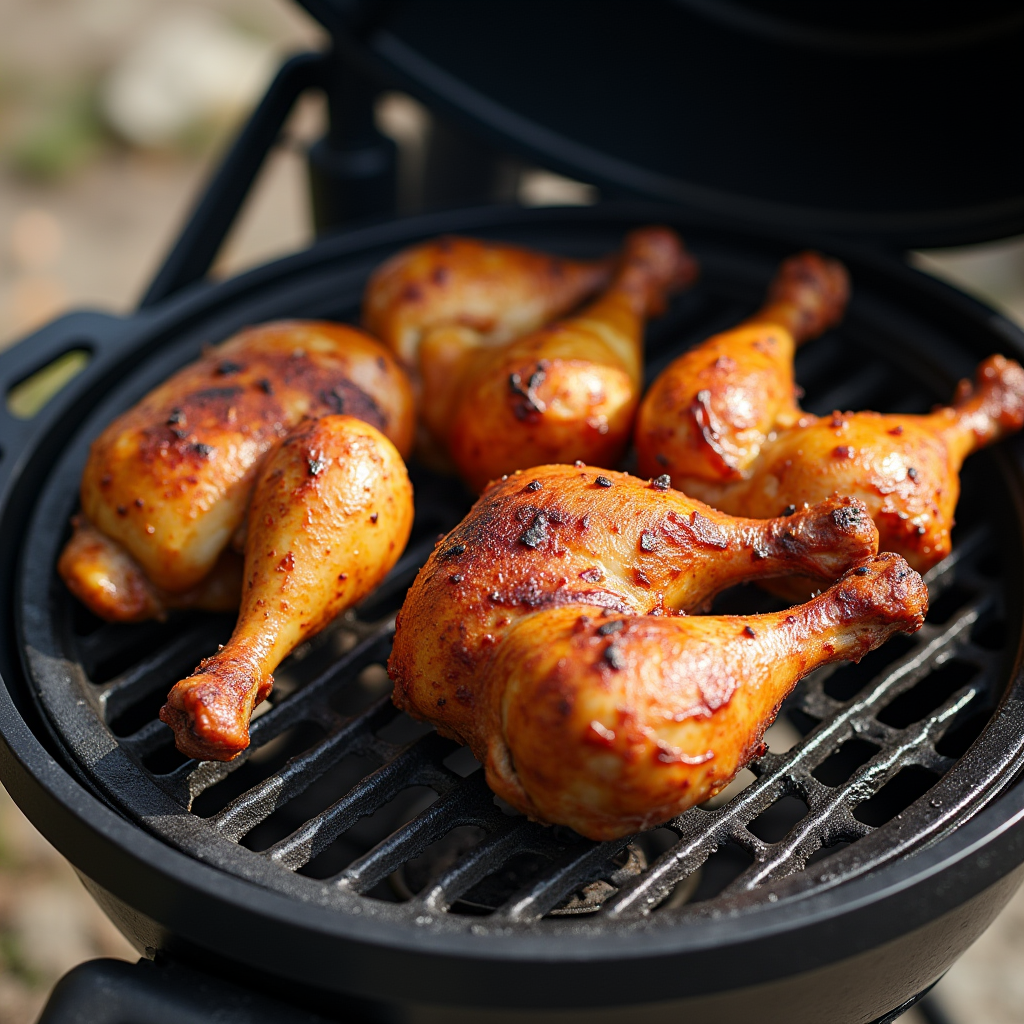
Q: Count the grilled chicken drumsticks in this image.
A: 7